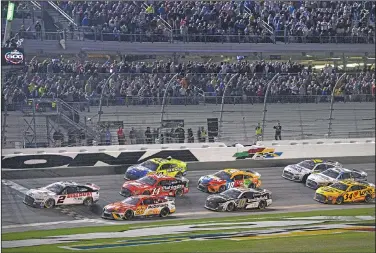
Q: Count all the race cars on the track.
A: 9